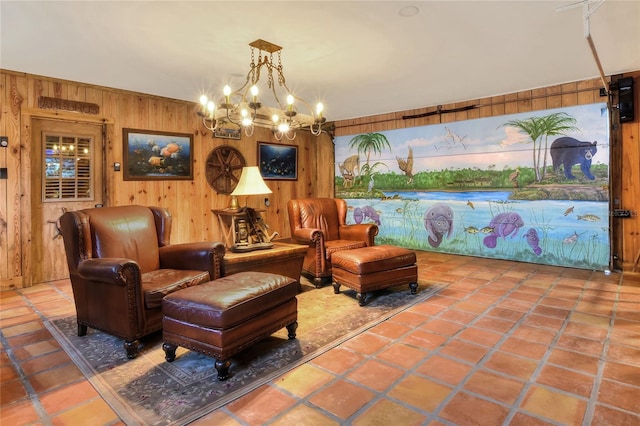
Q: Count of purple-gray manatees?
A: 5